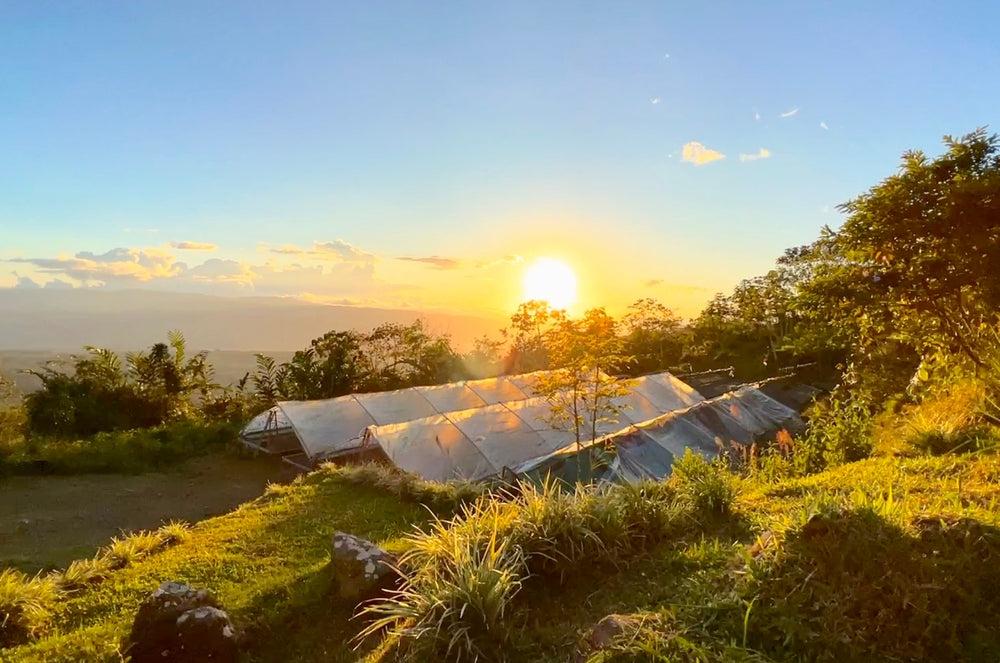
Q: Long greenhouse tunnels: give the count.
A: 3